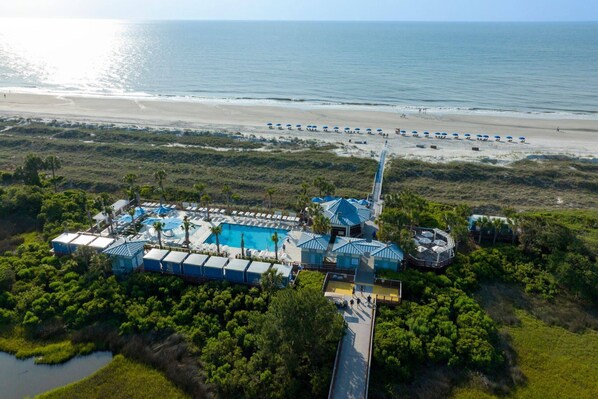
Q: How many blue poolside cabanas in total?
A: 10